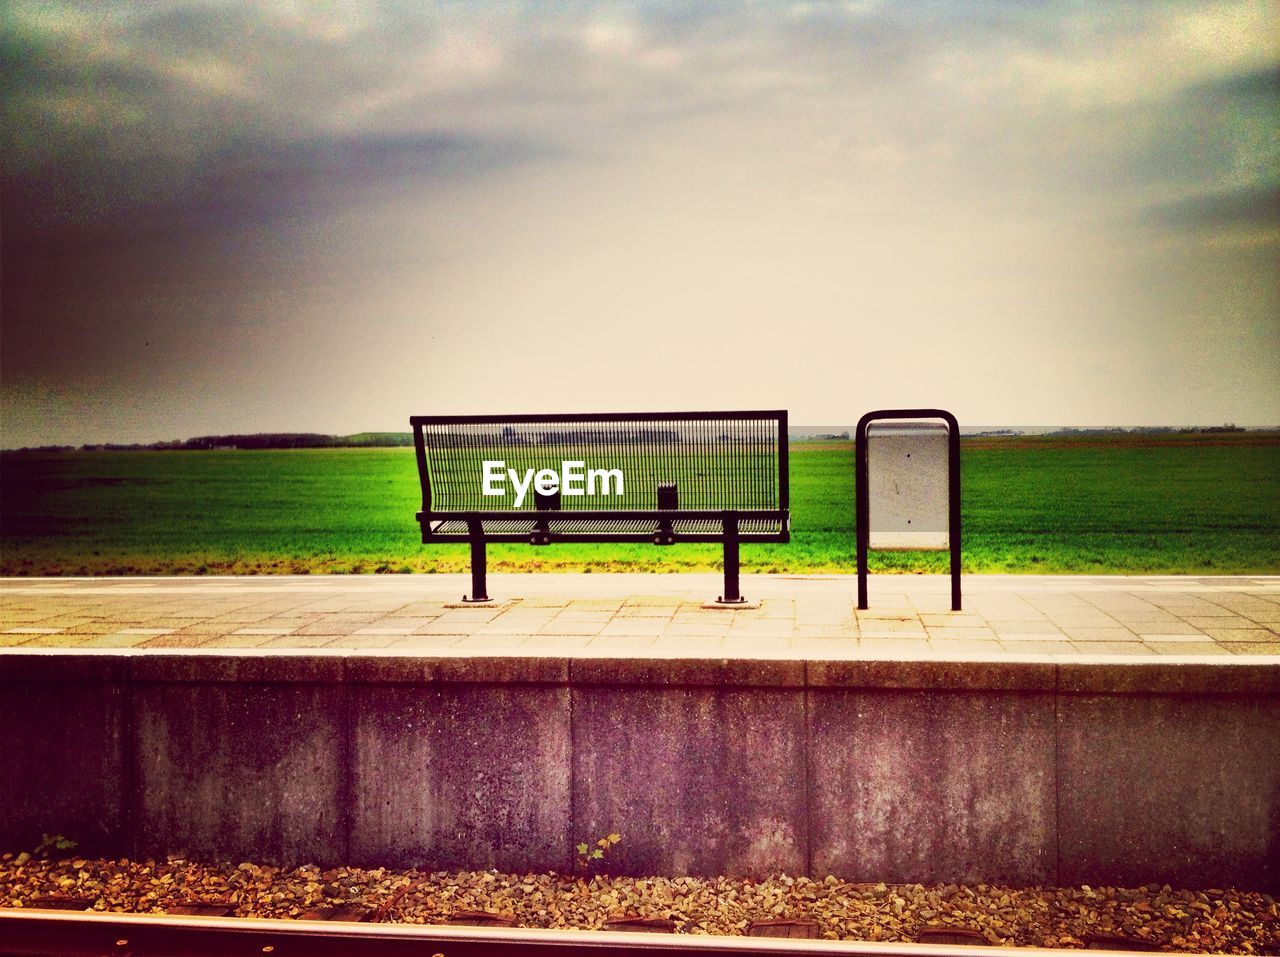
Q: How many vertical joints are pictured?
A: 5